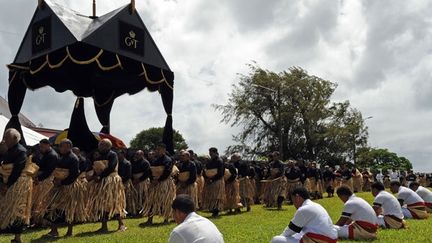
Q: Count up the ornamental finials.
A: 3